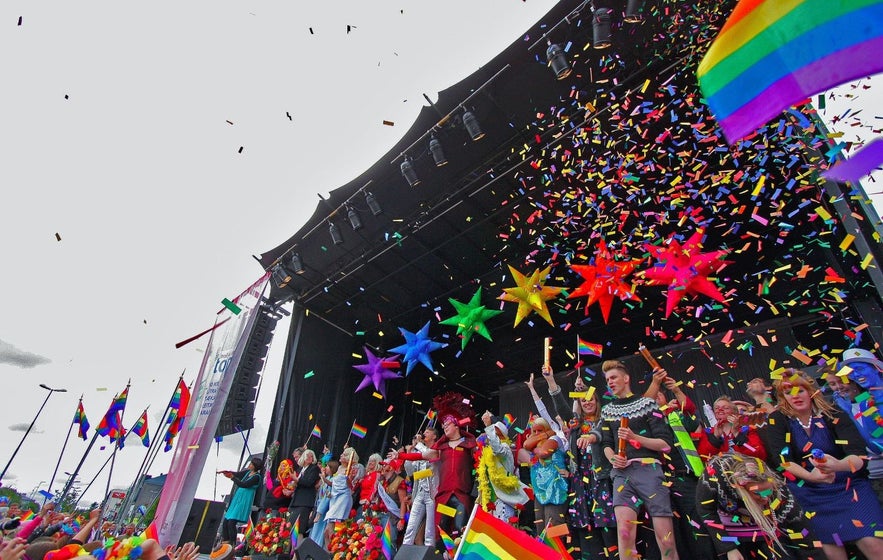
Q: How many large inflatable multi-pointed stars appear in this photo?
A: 6